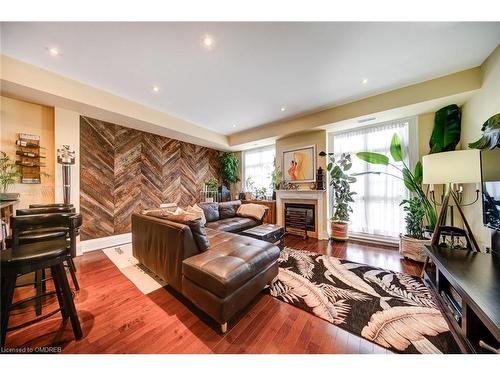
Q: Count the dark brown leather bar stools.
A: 3